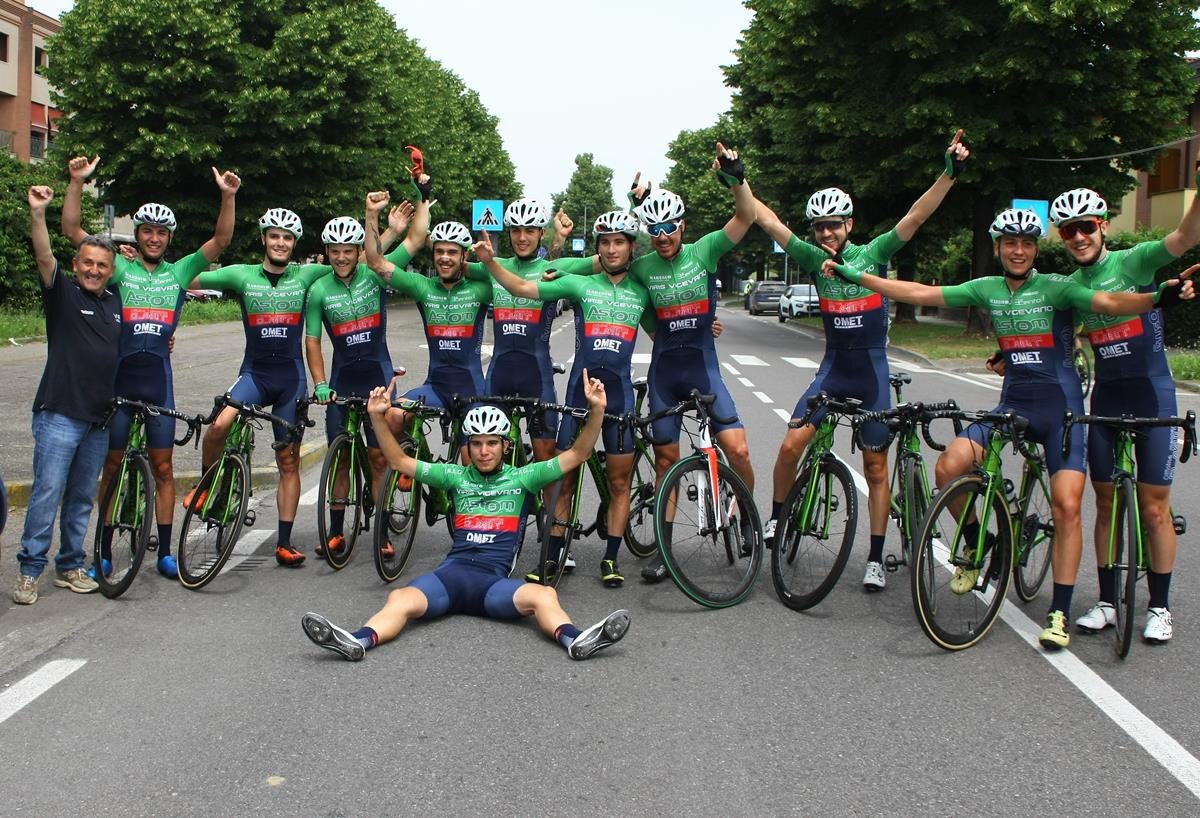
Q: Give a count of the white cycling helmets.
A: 11